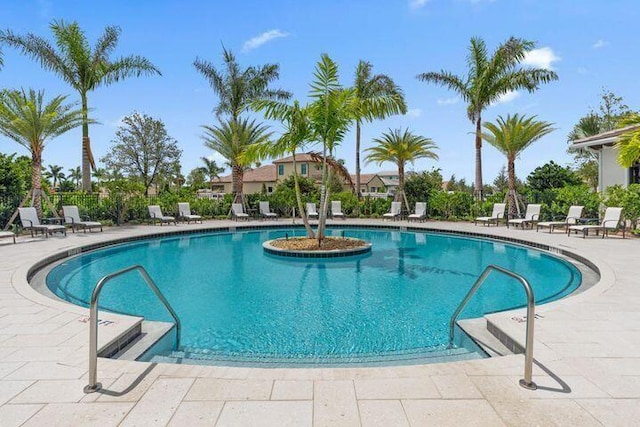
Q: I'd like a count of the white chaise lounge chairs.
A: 15